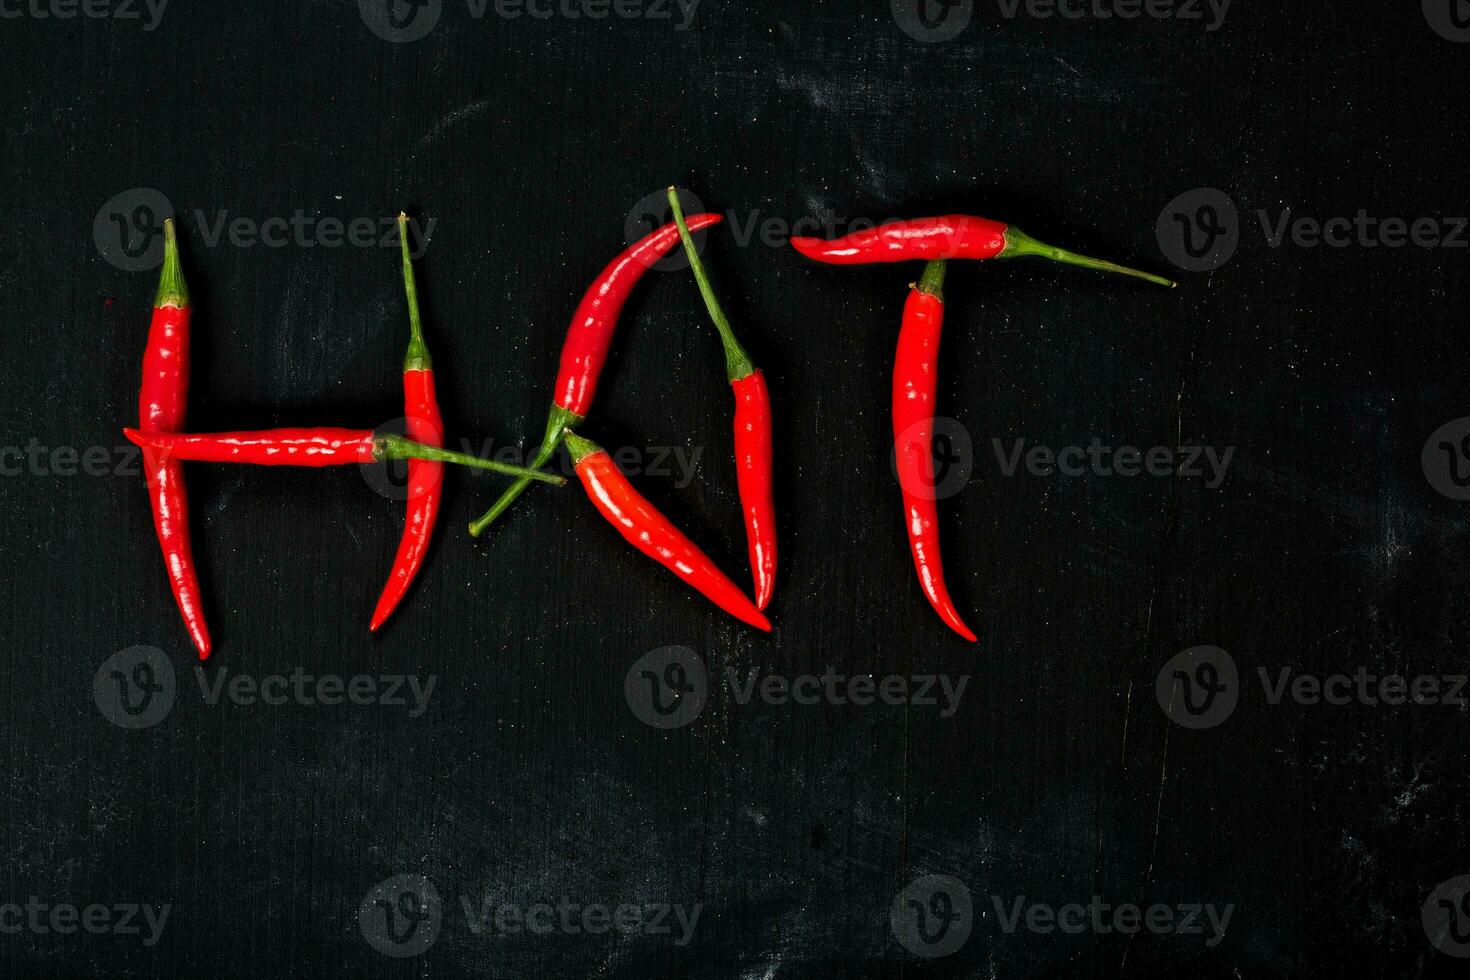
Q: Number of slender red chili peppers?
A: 8